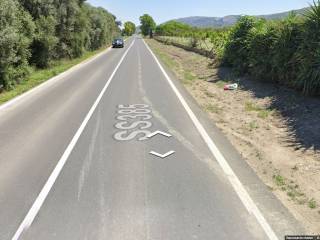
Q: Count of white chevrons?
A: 2